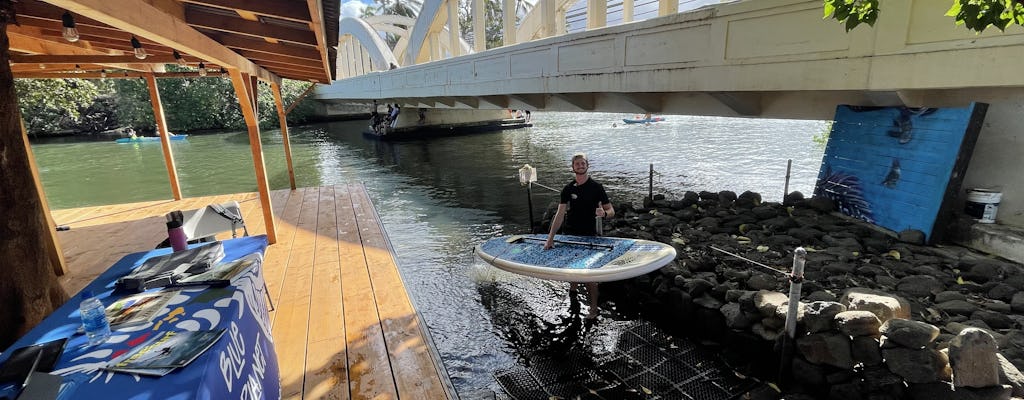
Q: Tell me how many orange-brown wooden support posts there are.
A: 4